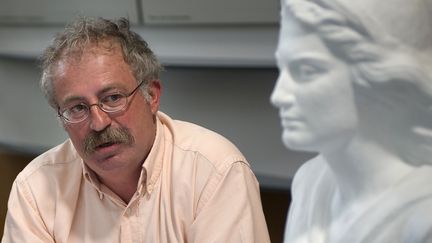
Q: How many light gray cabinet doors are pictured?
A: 2